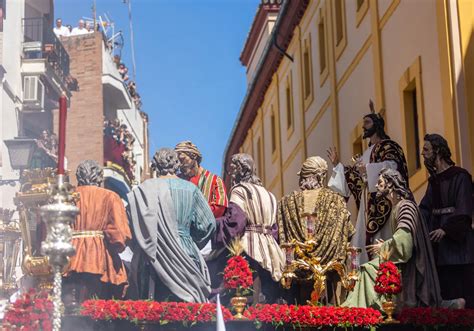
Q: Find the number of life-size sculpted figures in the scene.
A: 8